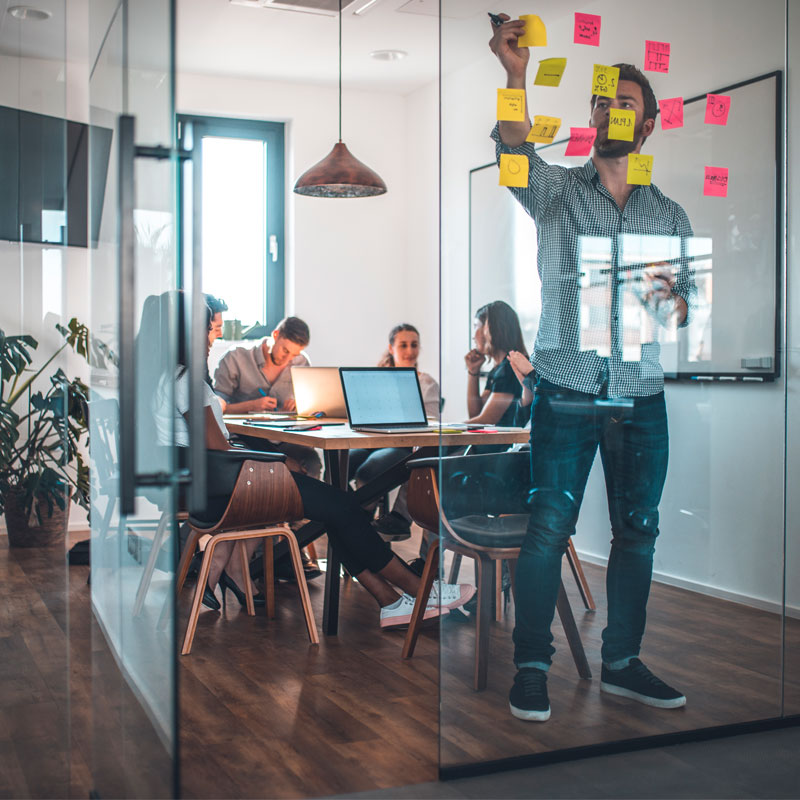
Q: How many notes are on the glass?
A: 14